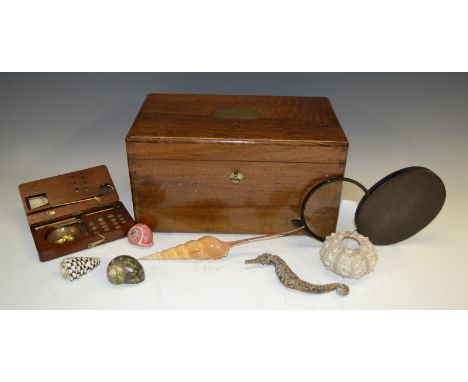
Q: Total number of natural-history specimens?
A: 6